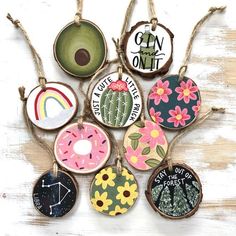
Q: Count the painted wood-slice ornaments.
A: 10